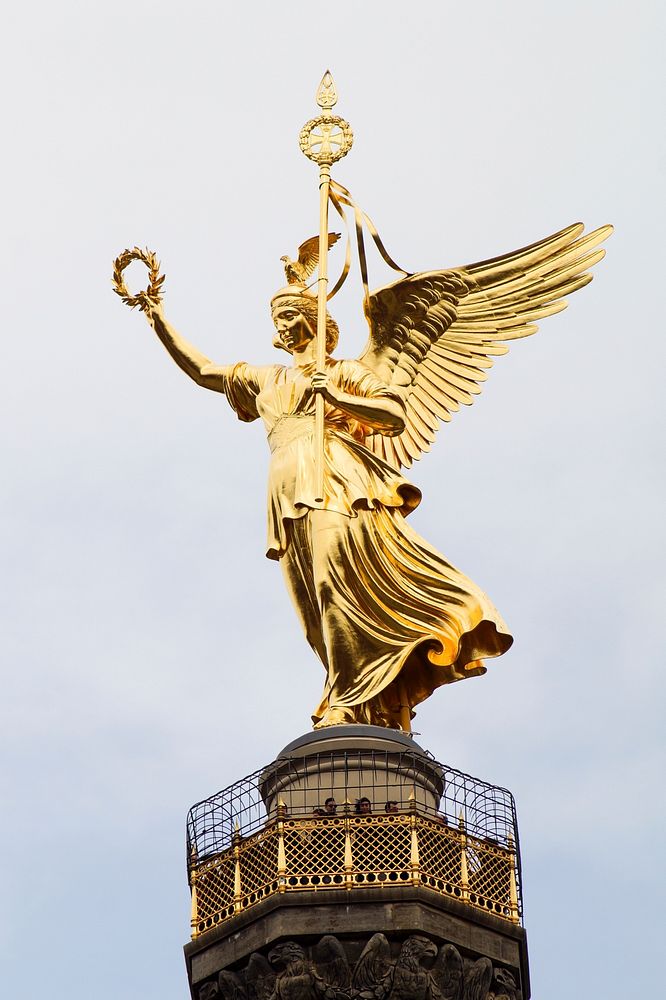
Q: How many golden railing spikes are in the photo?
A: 7